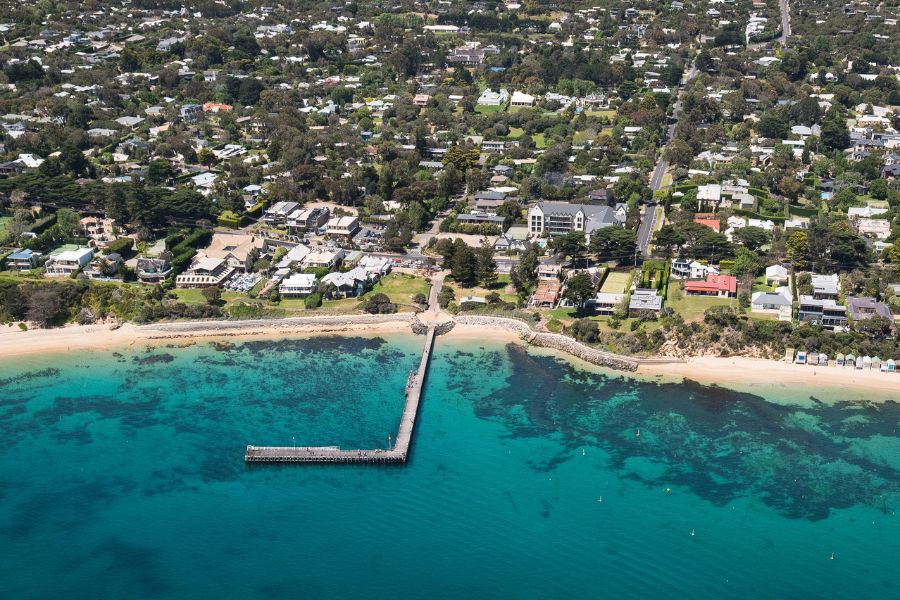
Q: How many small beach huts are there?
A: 13